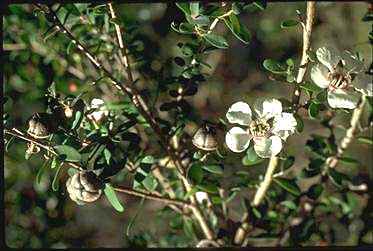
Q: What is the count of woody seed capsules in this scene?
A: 3